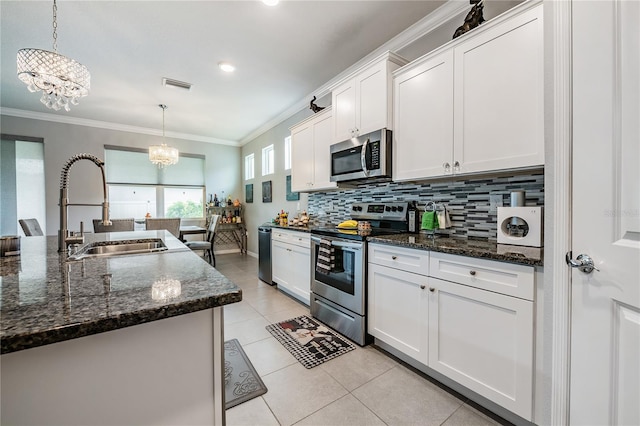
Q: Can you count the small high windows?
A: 3